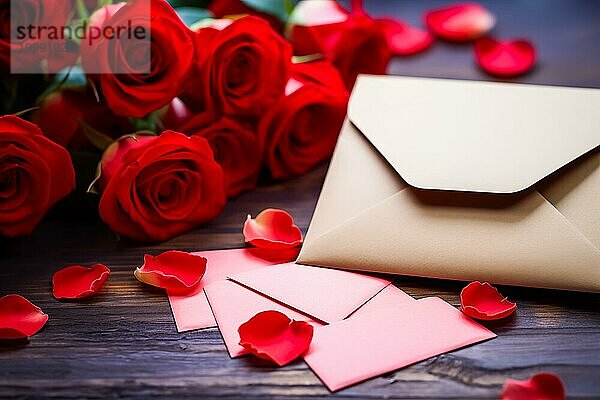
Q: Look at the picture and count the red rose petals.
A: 10